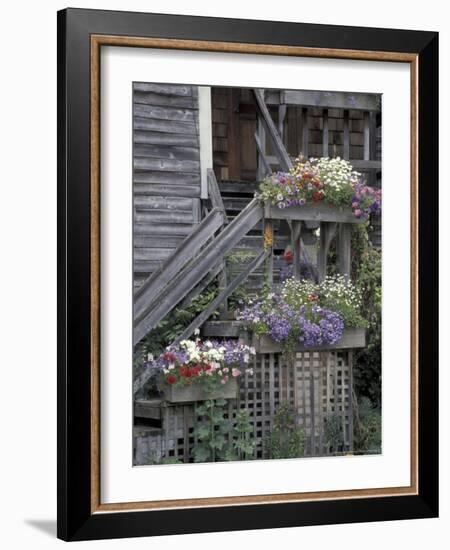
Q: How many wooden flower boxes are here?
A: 3